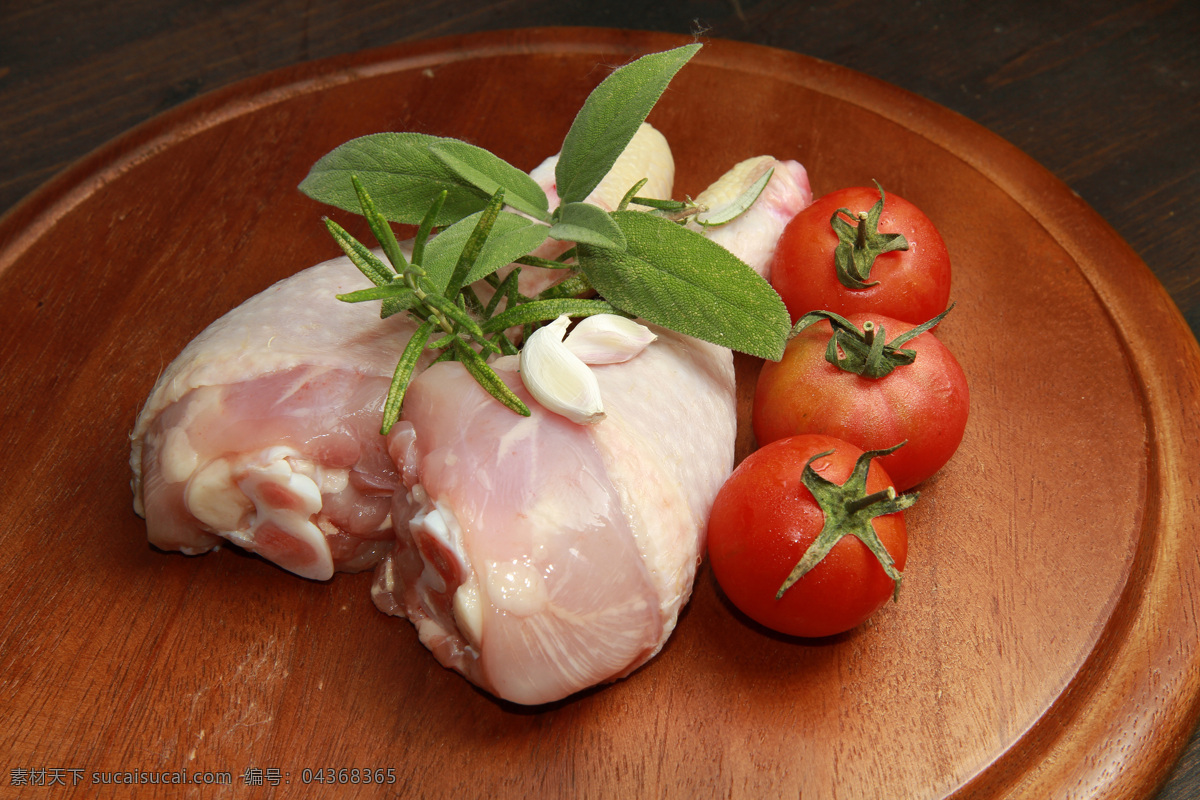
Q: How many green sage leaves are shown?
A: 6